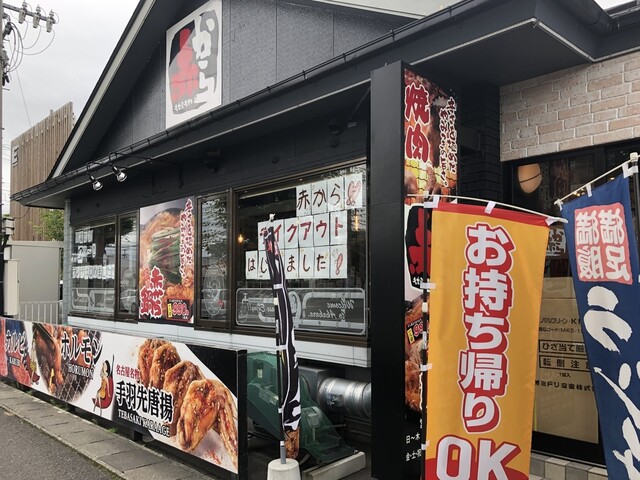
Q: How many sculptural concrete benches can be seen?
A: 0